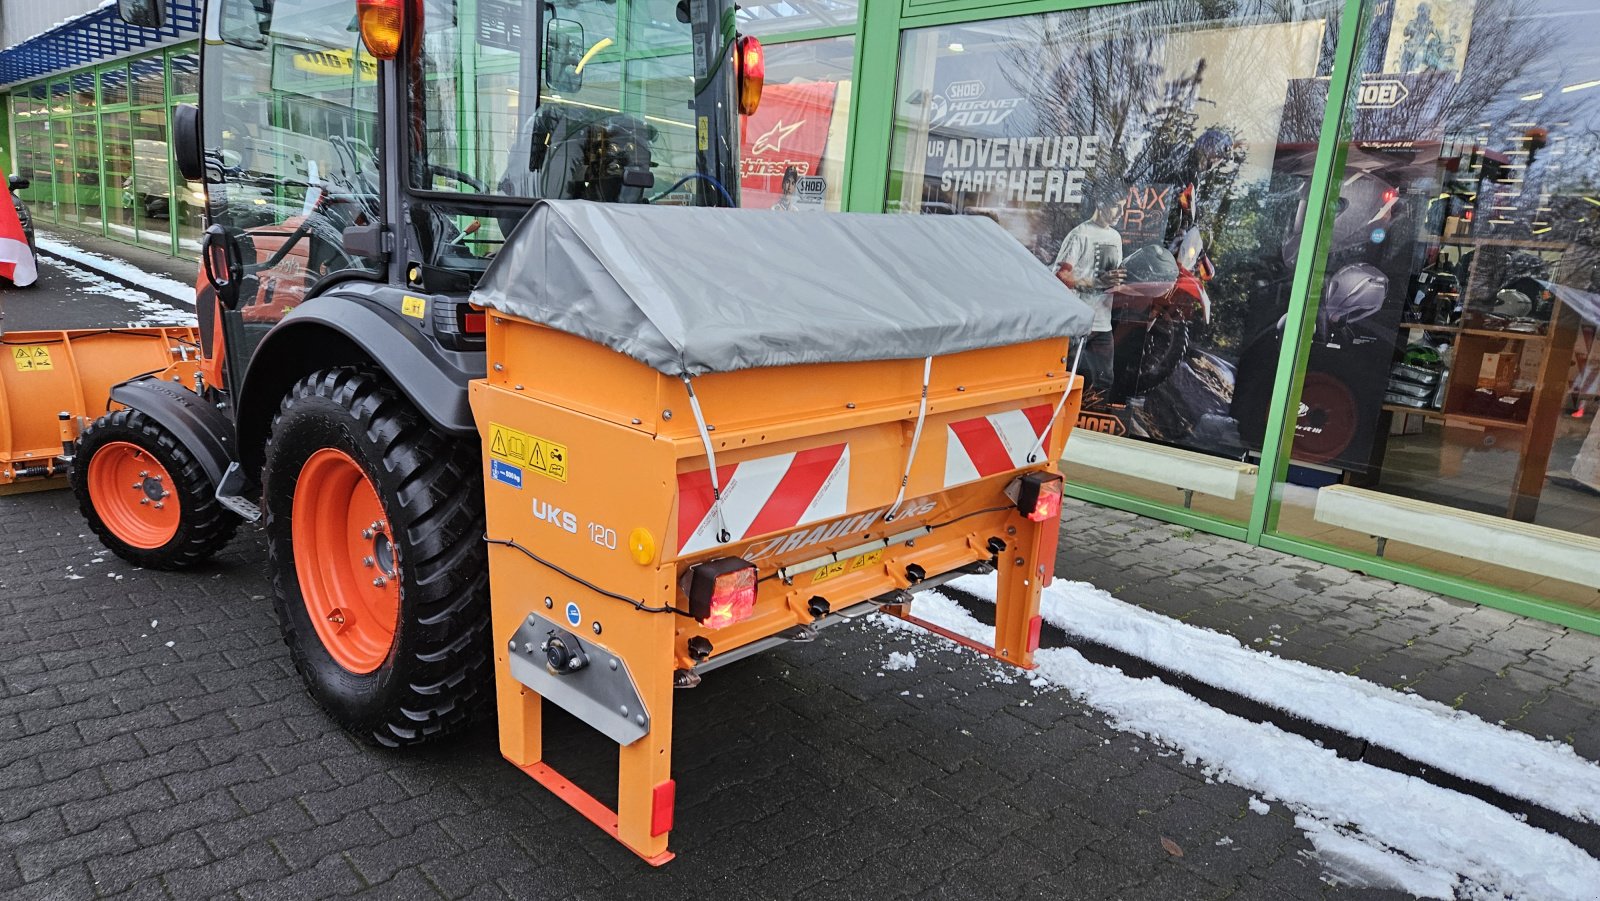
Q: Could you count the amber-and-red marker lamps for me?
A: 2